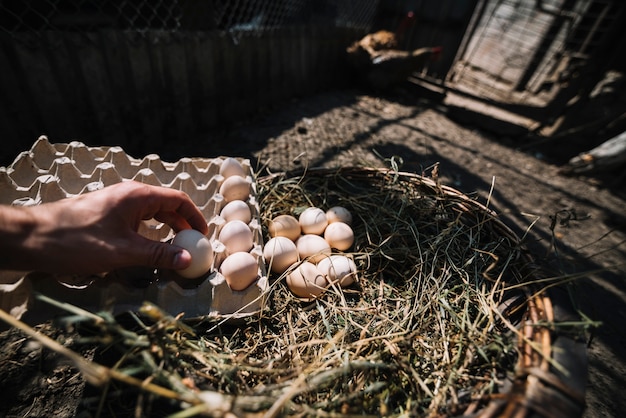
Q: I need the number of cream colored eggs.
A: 14